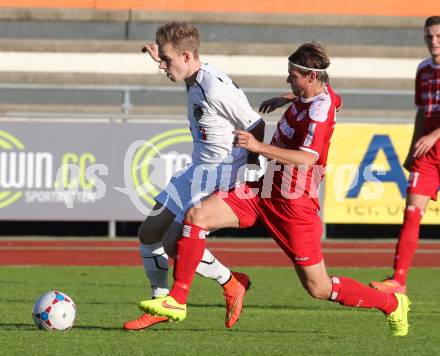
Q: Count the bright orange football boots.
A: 2